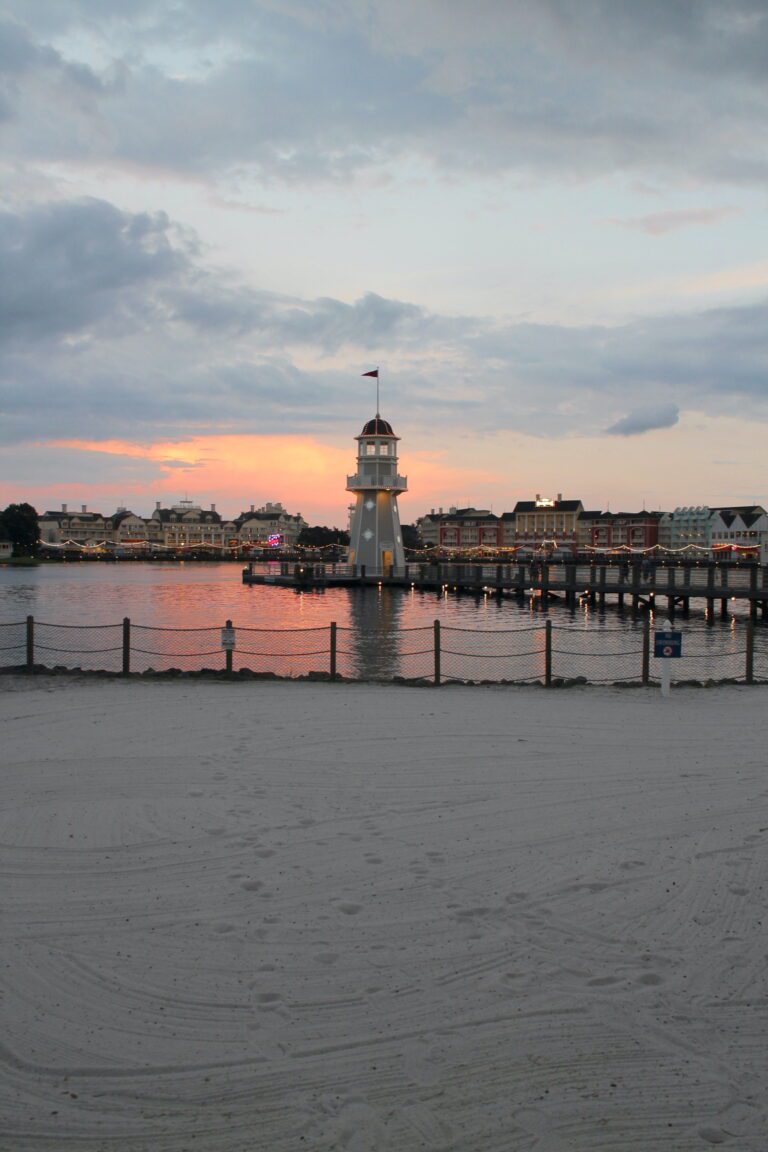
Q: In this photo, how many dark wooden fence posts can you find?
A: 8